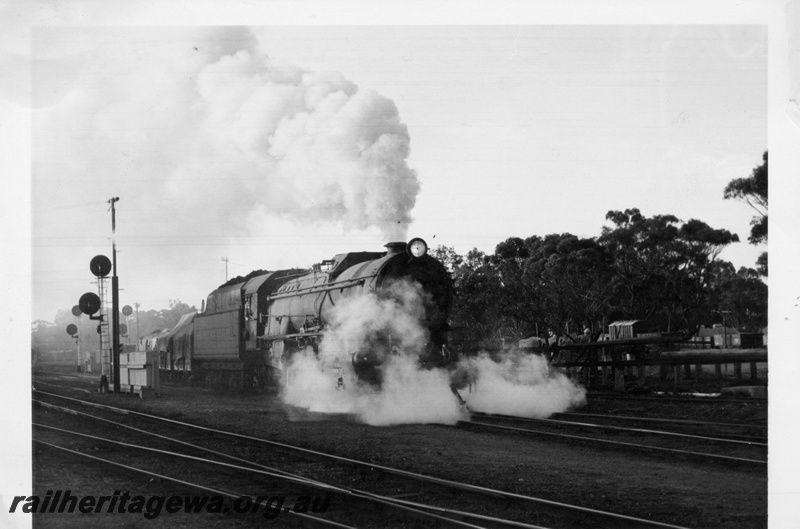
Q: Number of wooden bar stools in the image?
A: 0